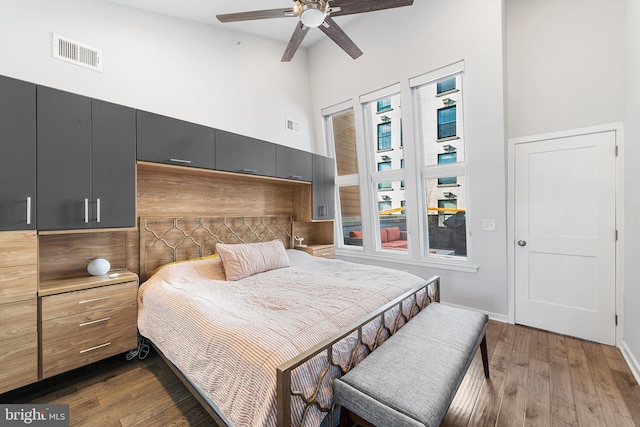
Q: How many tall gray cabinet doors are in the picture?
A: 5